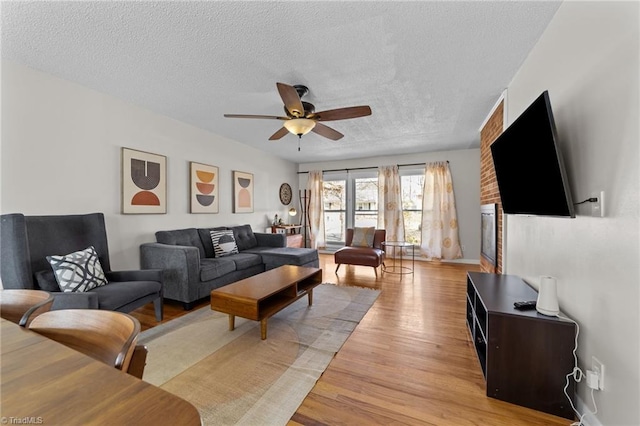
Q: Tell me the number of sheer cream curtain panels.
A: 3